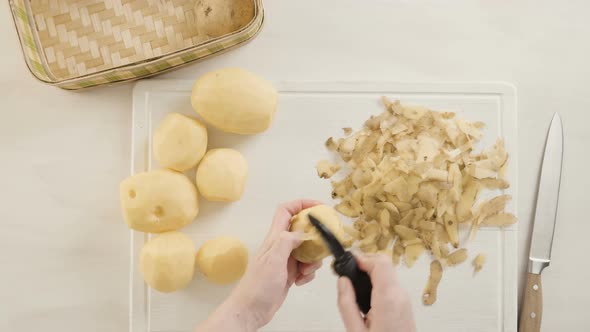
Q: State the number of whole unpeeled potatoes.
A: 1